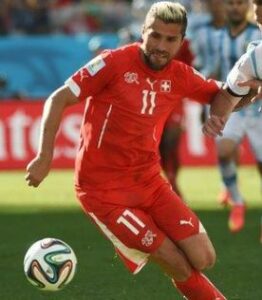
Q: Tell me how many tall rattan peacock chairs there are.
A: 0